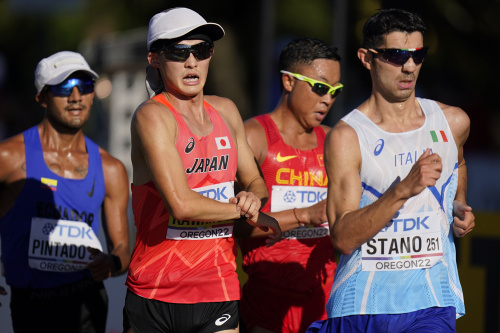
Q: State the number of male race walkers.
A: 4